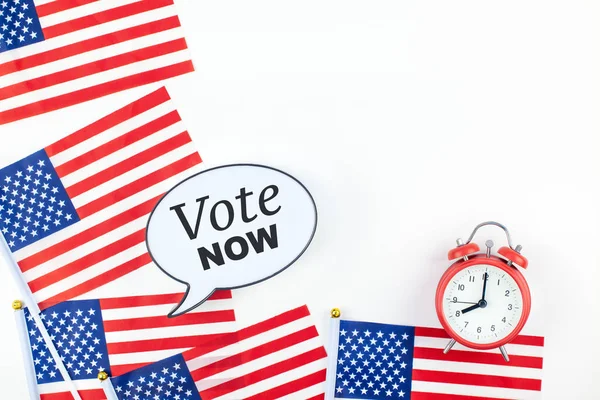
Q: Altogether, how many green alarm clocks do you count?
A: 0